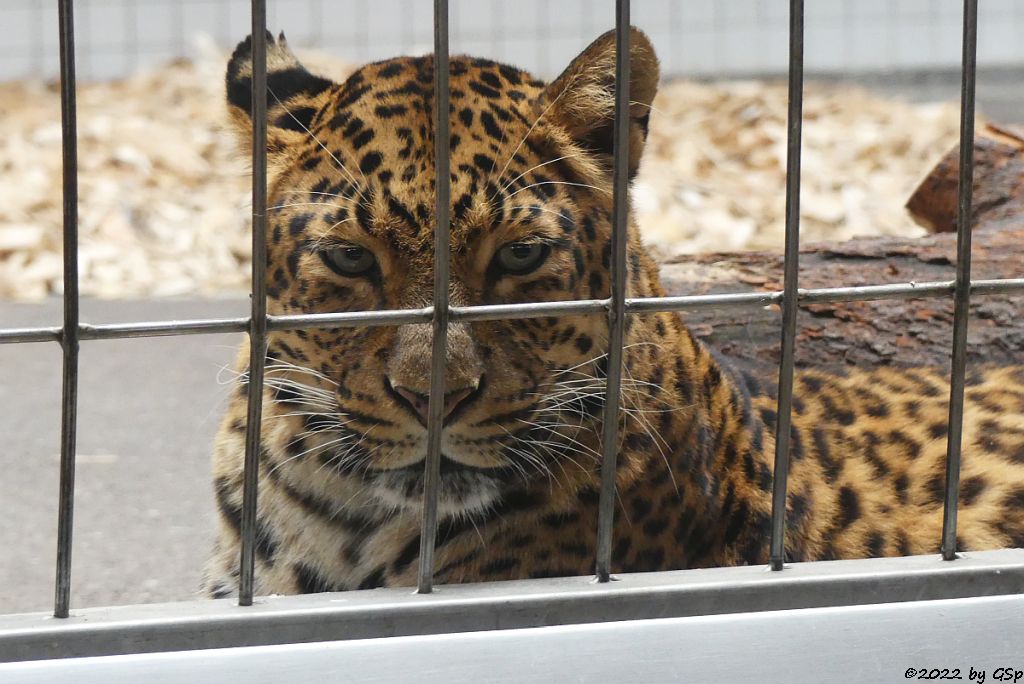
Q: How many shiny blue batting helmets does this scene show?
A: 0